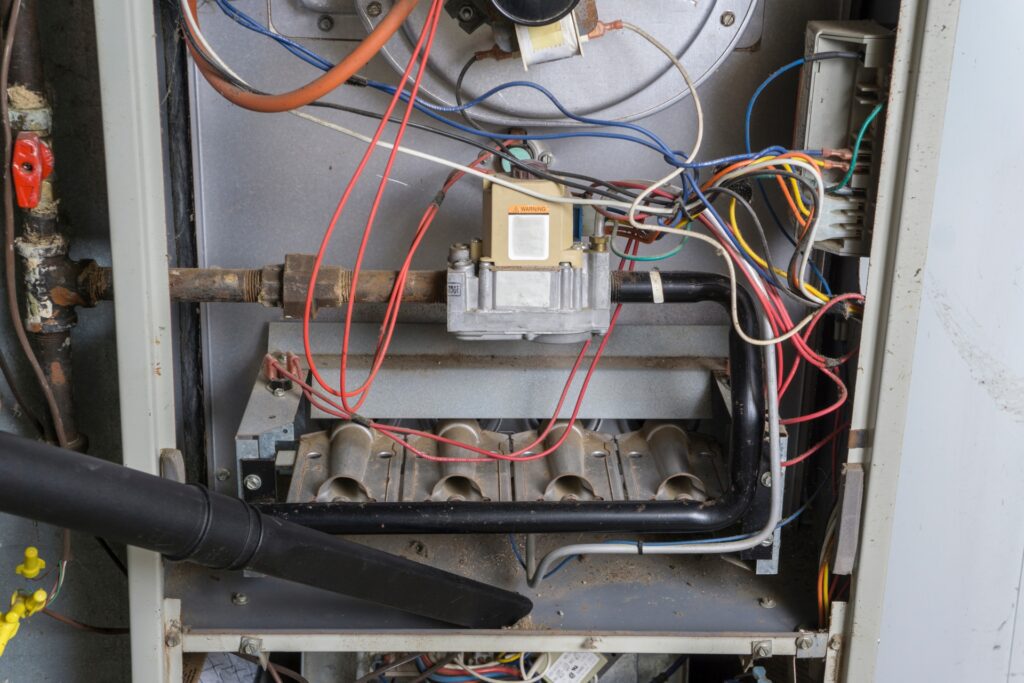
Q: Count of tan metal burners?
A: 4